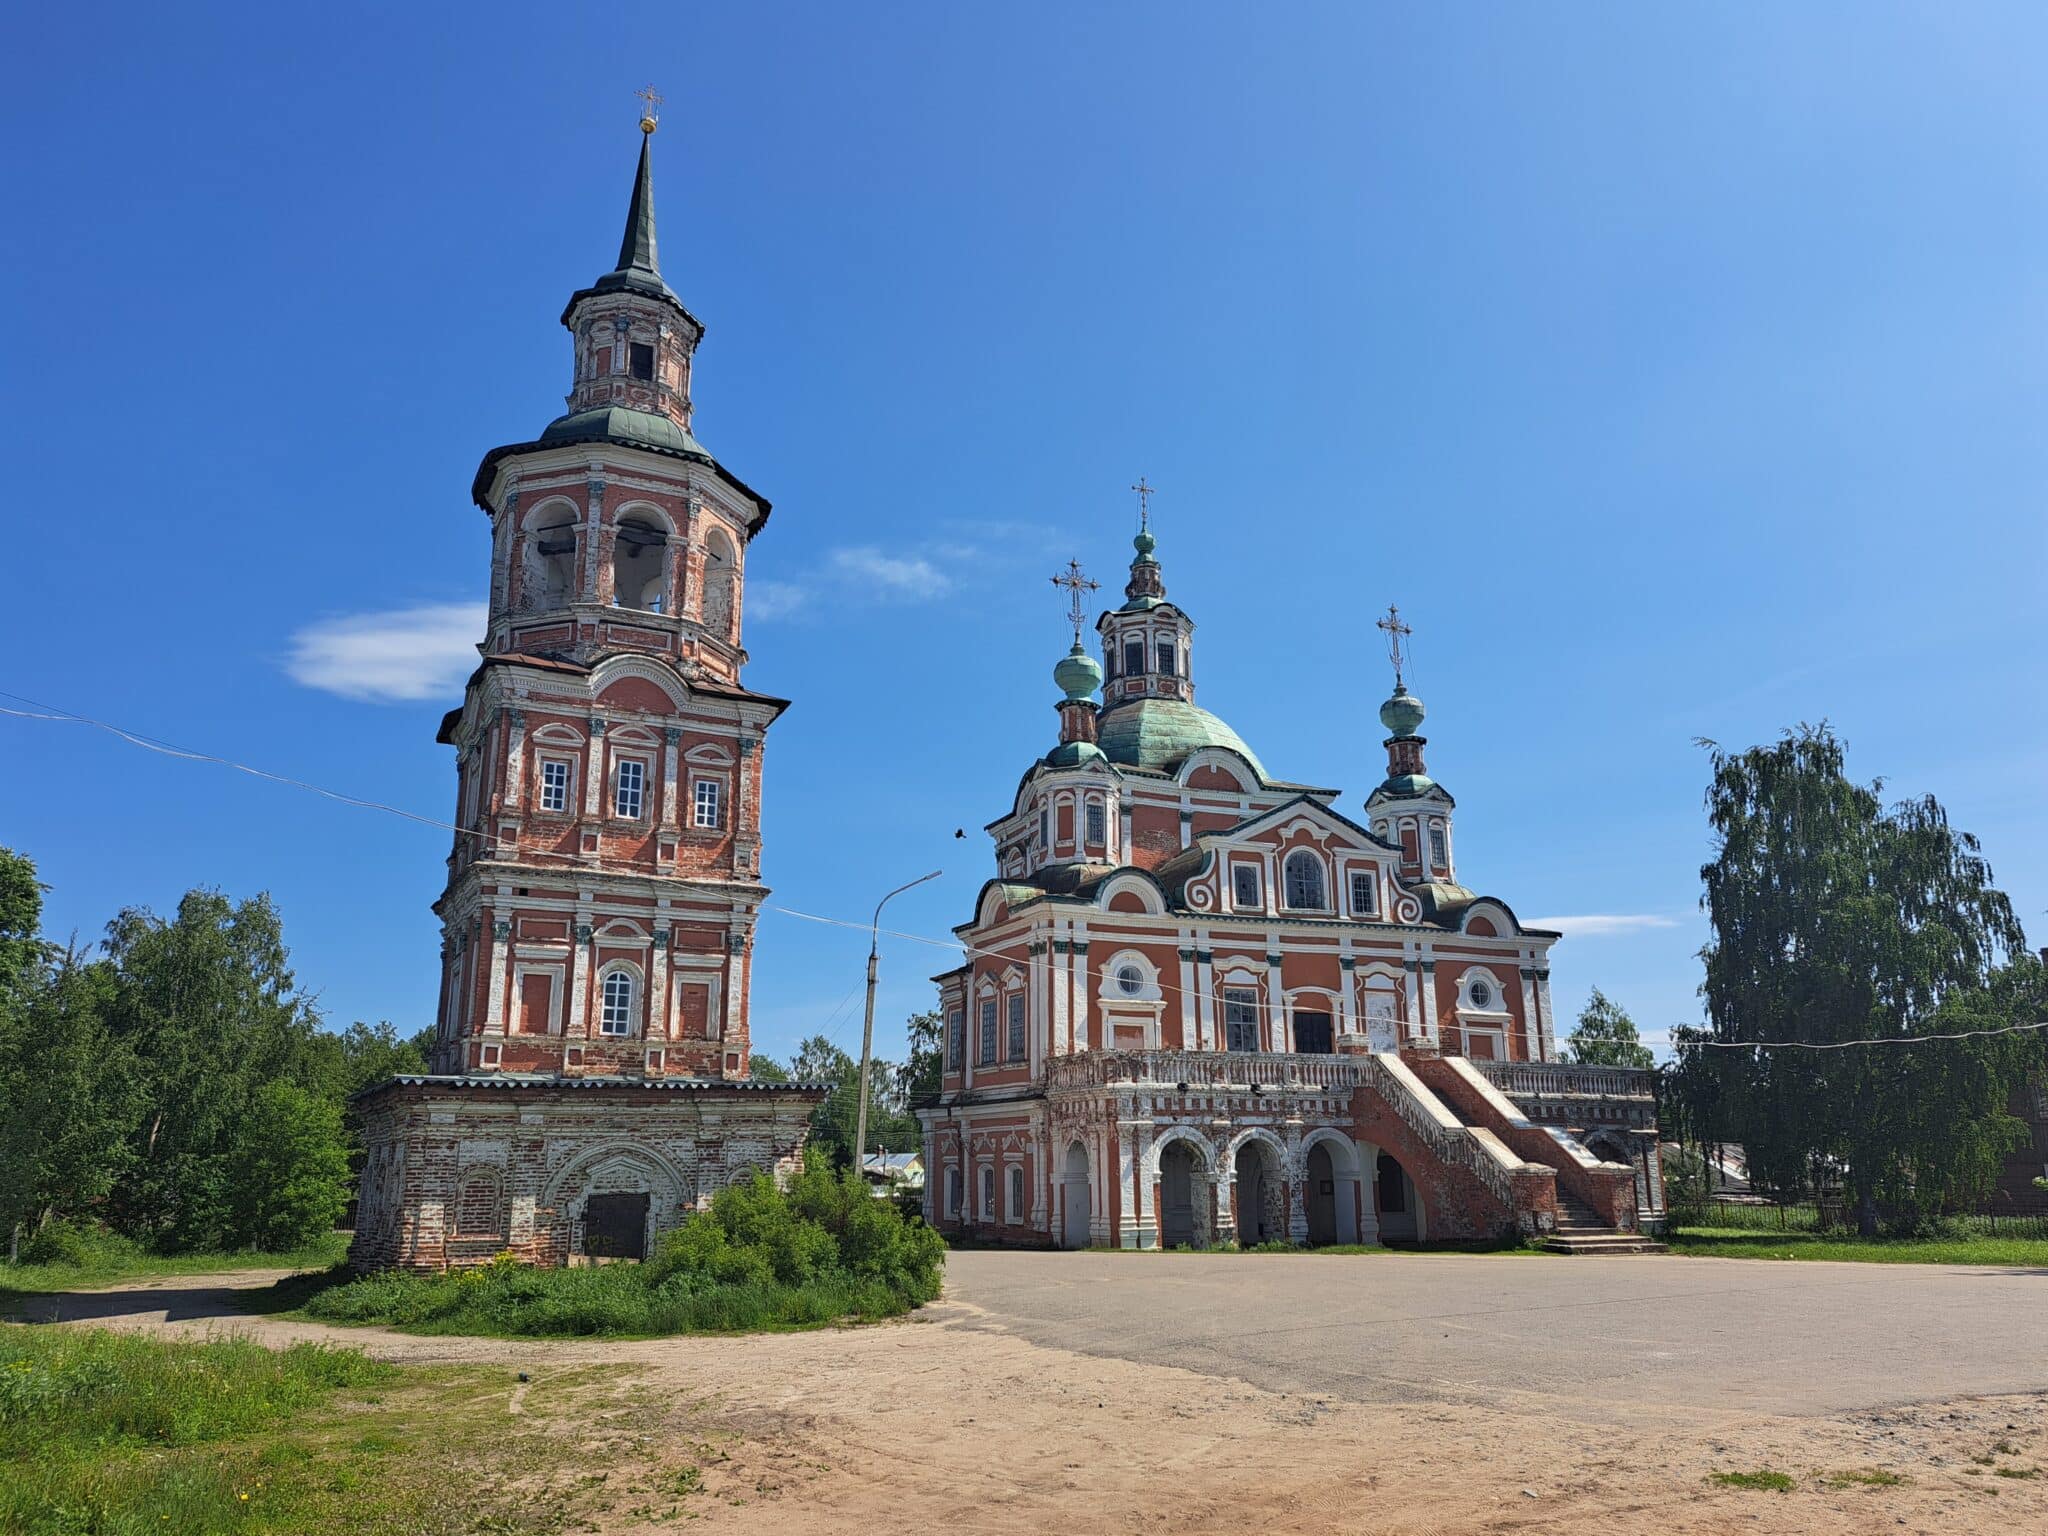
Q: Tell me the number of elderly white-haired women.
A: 0